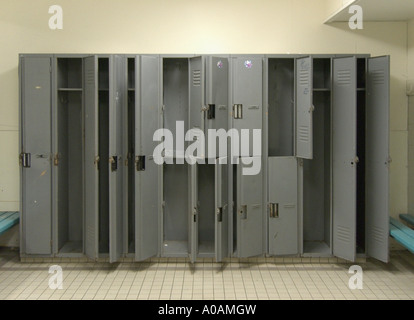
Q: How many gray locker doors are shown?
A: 14